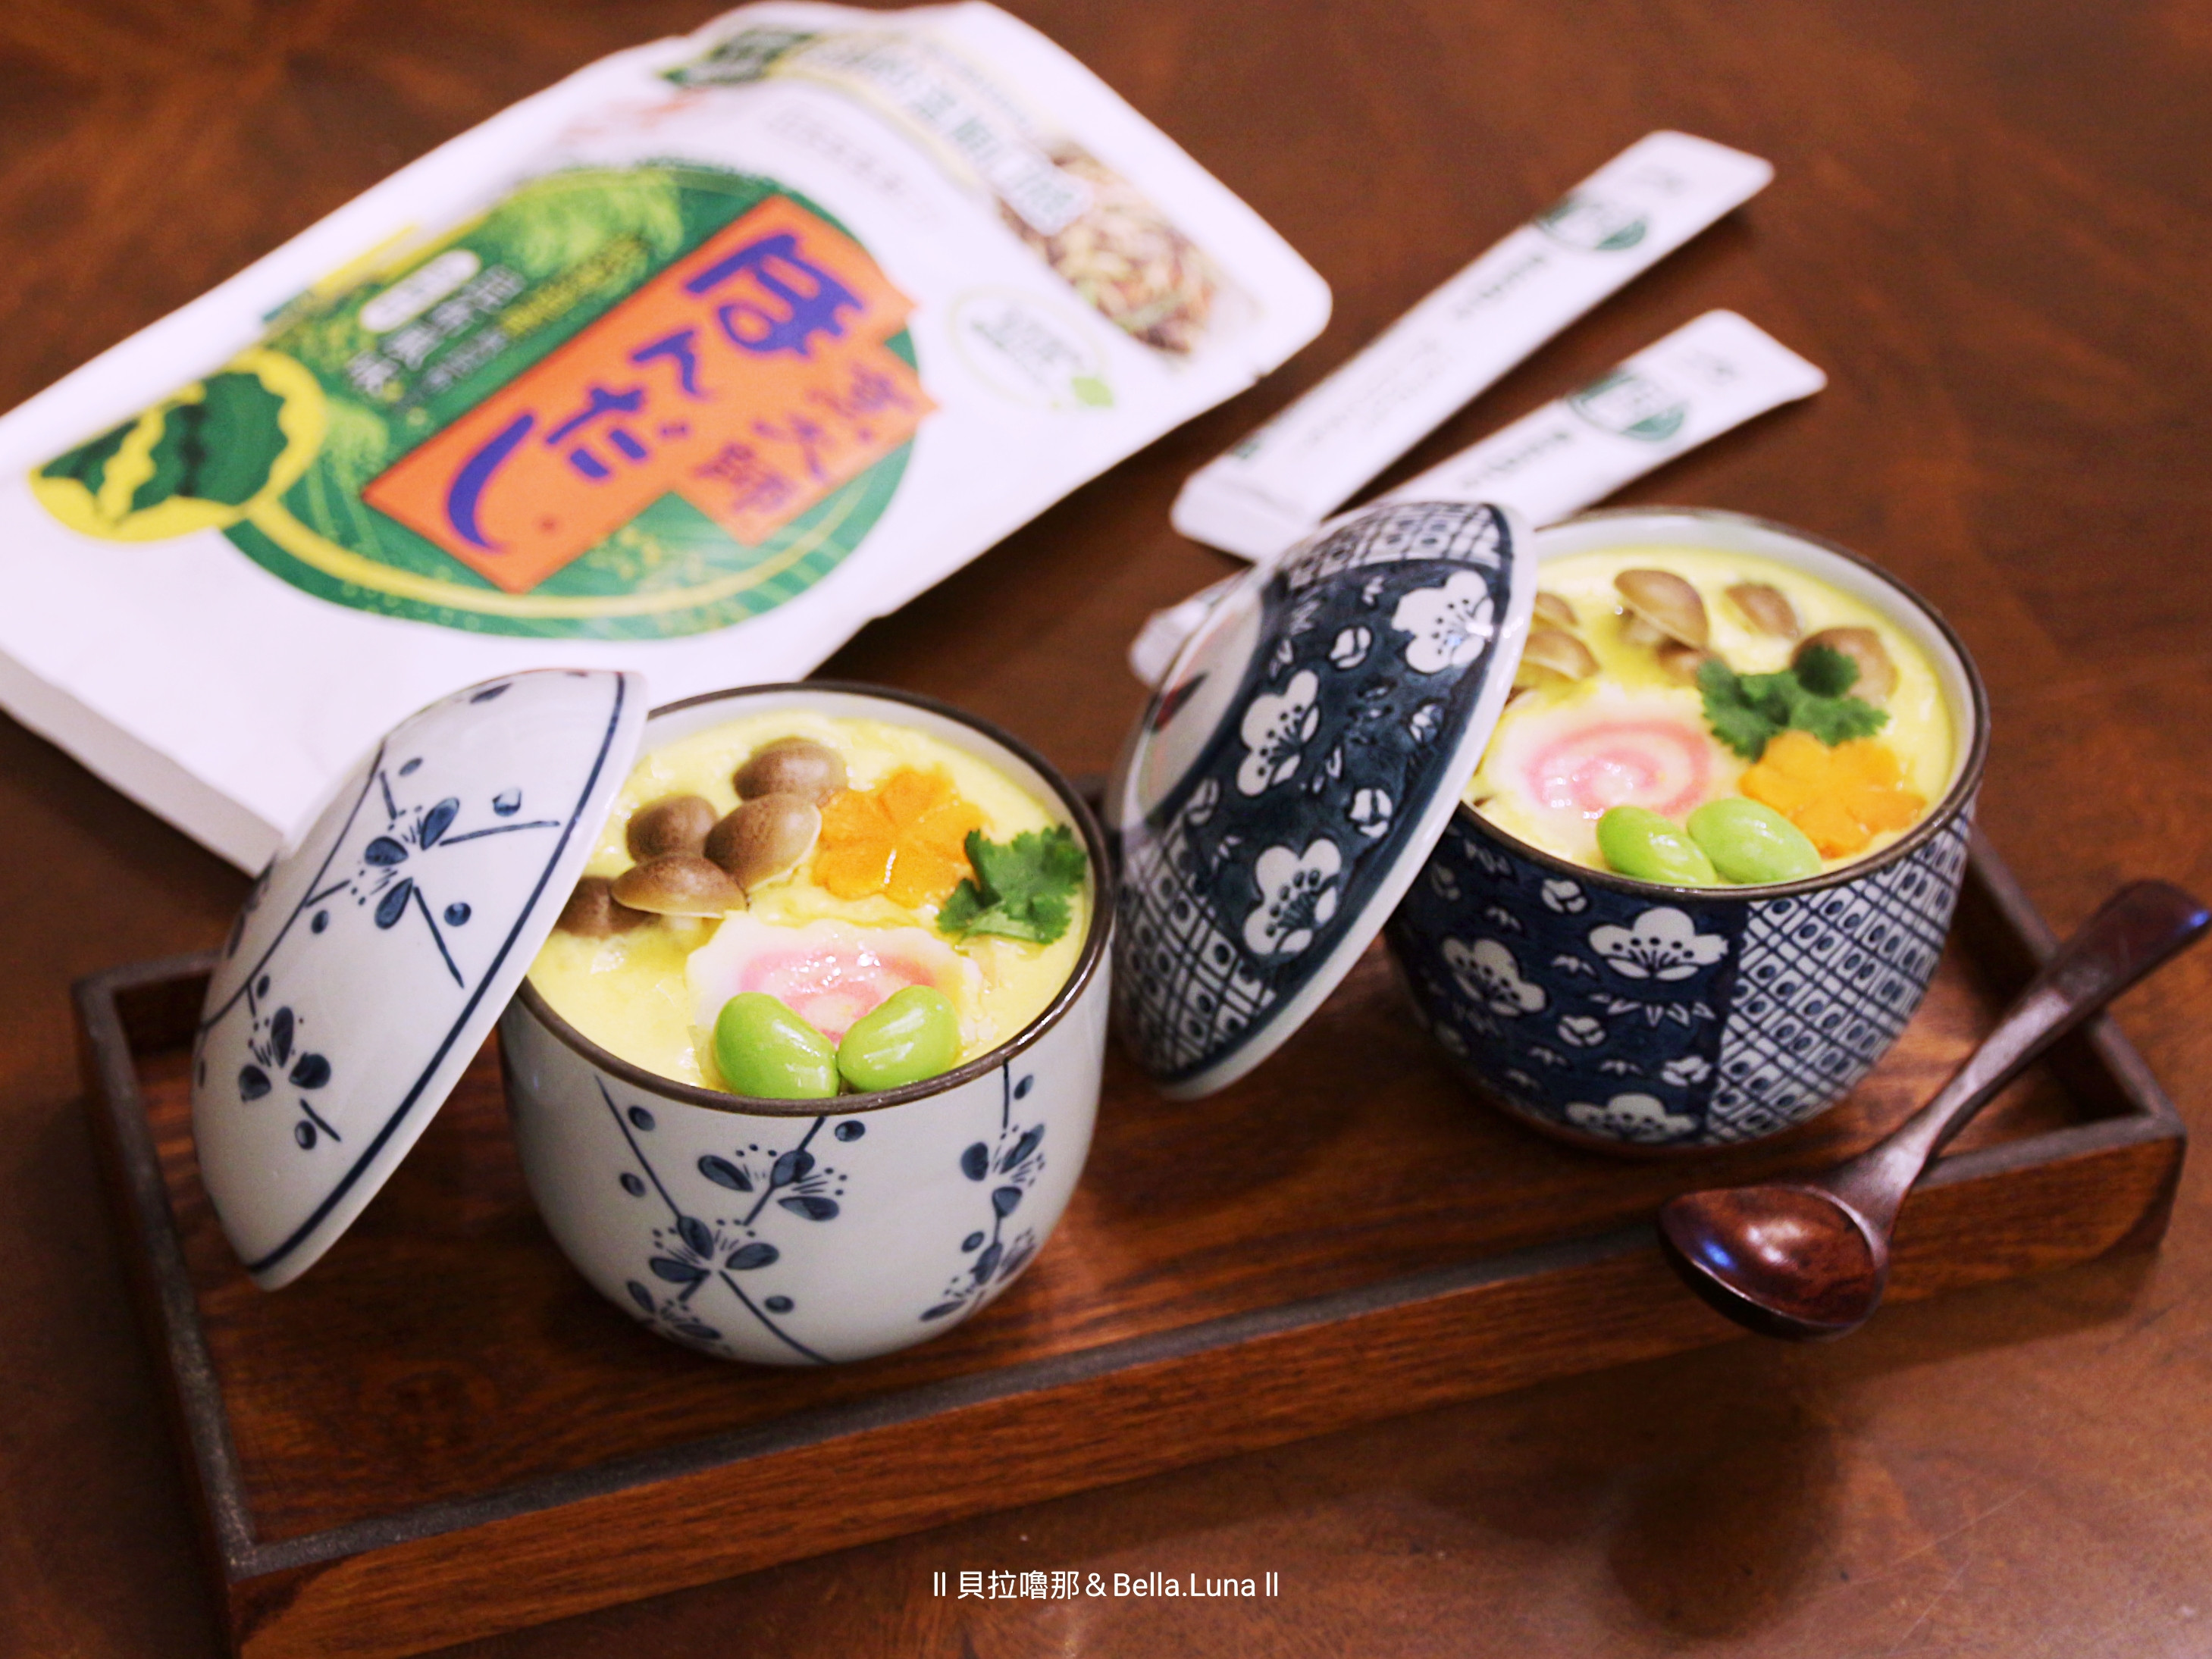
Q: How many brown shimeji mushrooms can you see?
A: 11